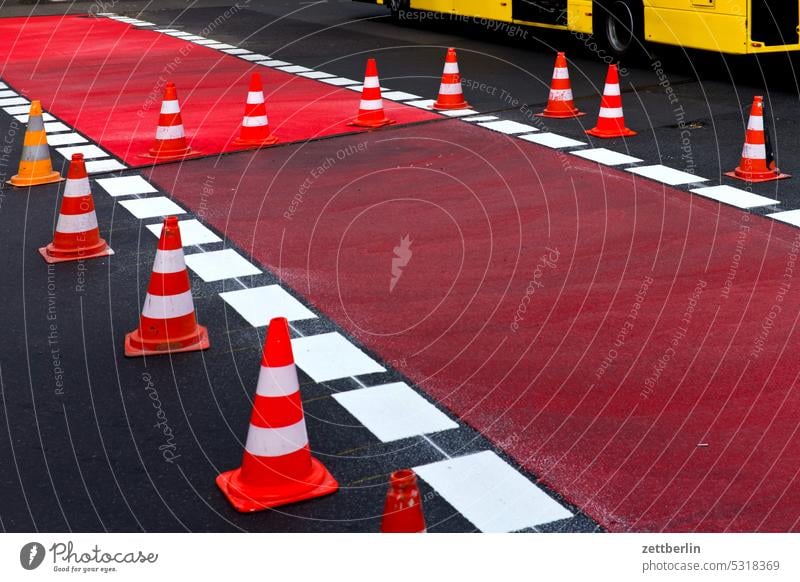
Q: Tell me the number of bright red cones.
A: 11